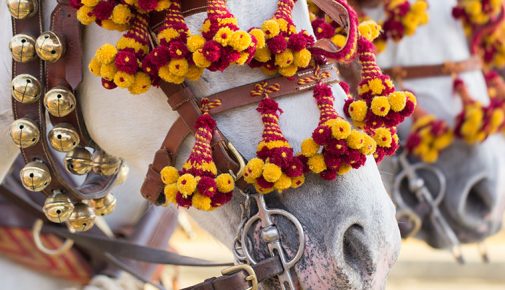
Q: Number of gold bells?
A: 14